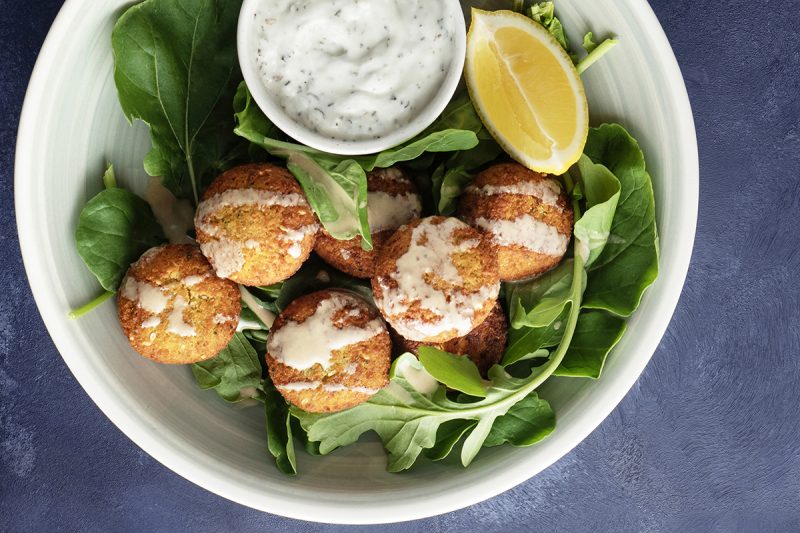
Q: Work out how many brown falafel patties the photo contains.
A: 7